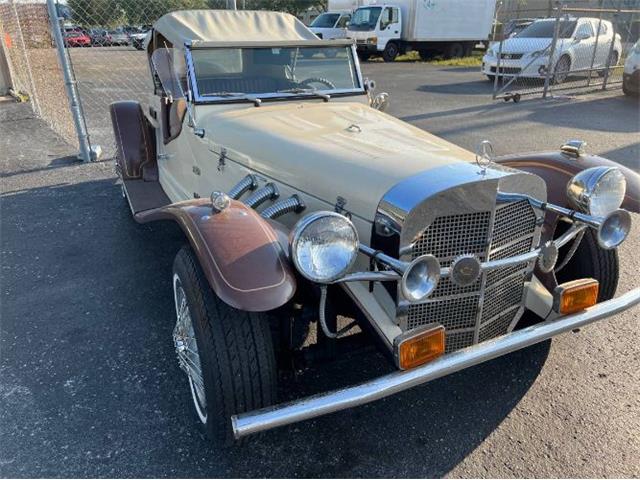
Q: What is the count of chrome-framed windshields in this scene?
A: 1